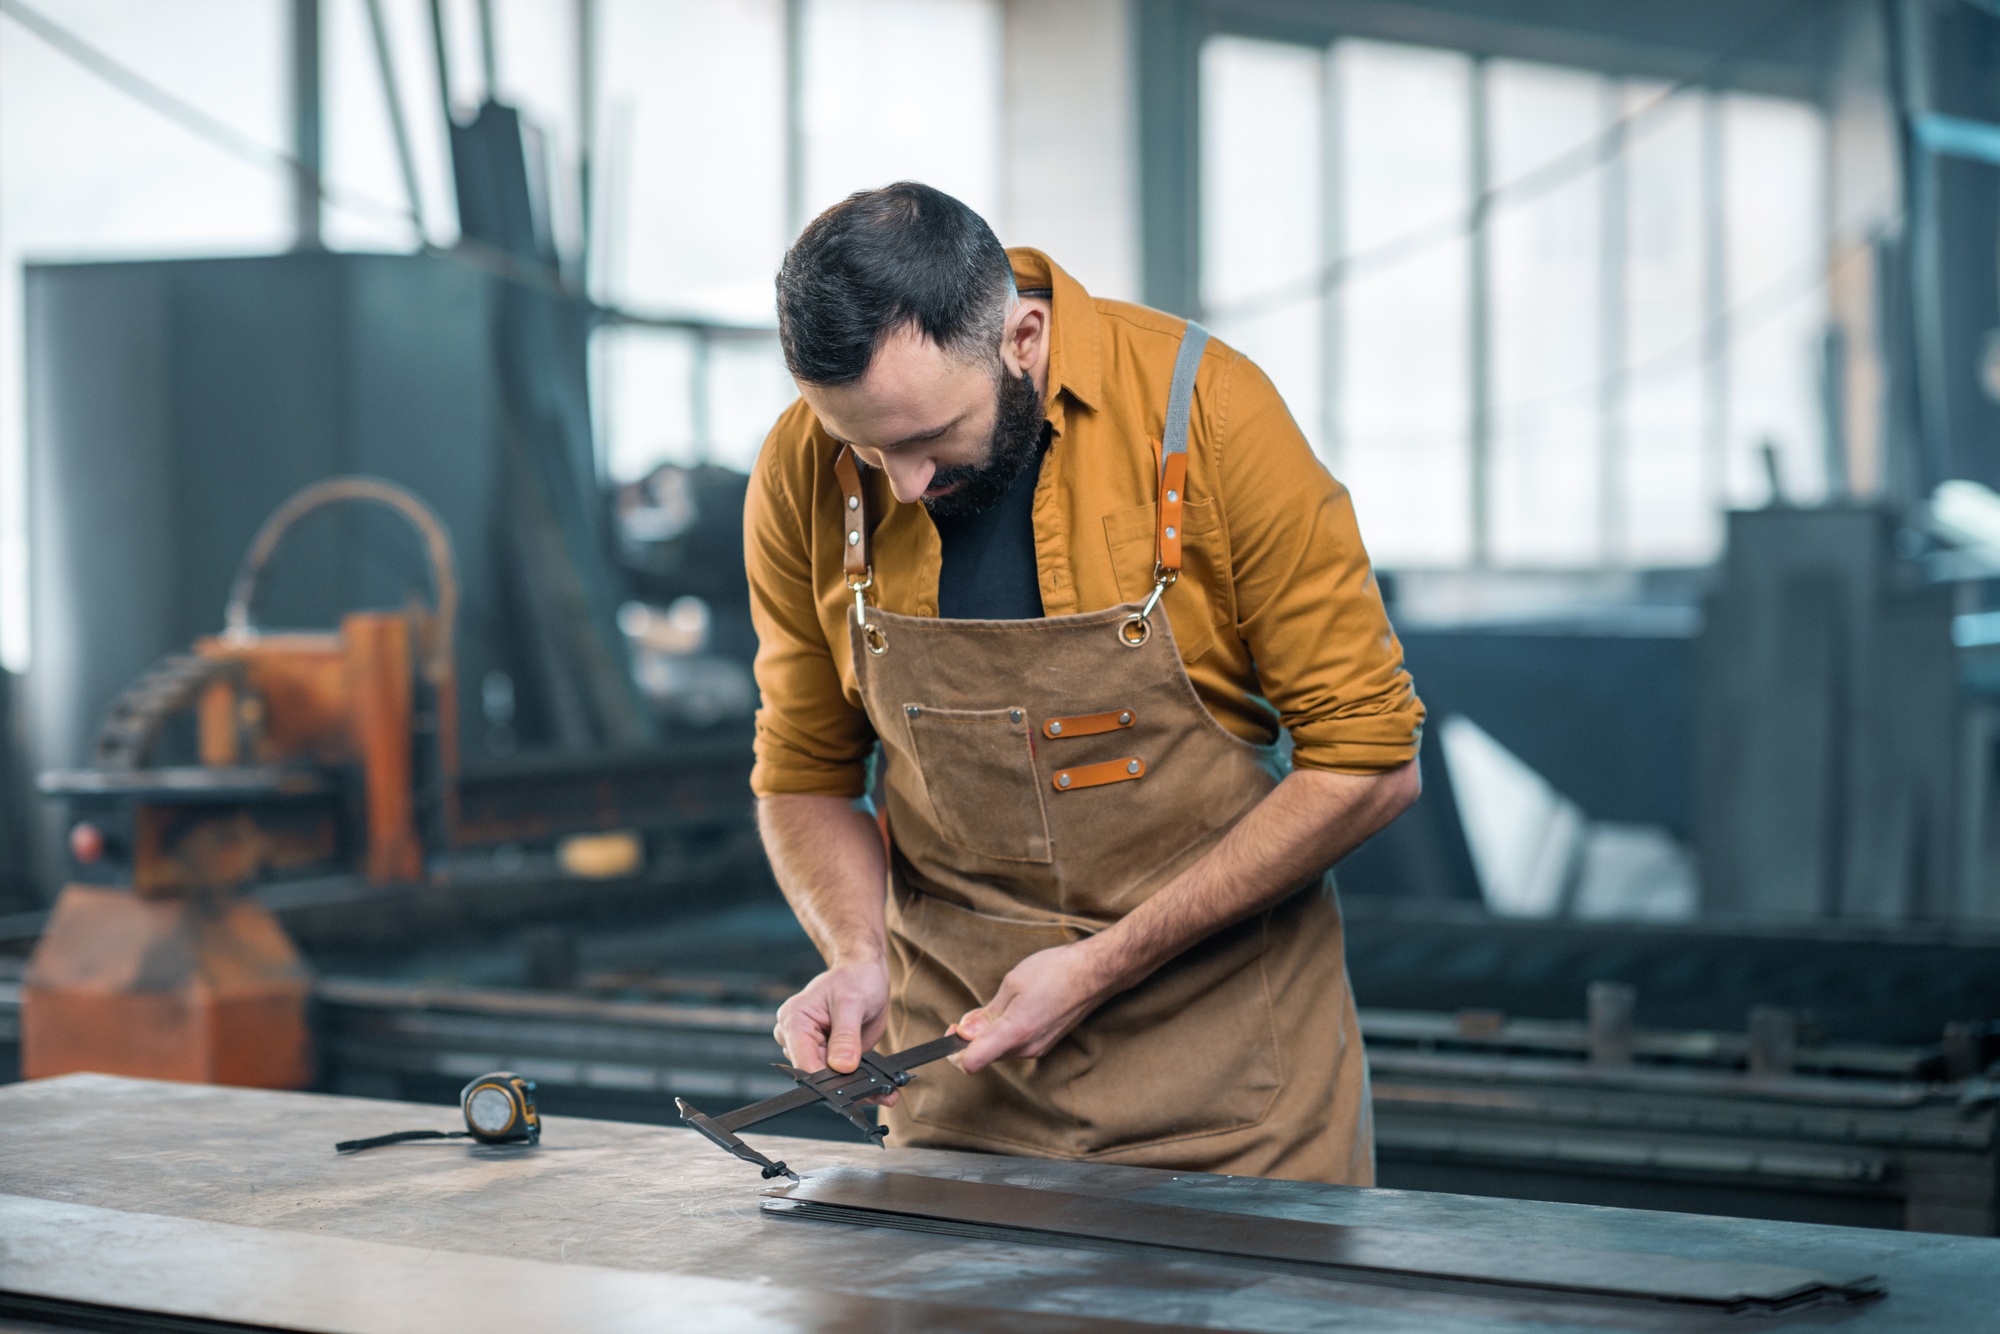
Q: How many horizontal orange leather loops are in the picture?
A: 2